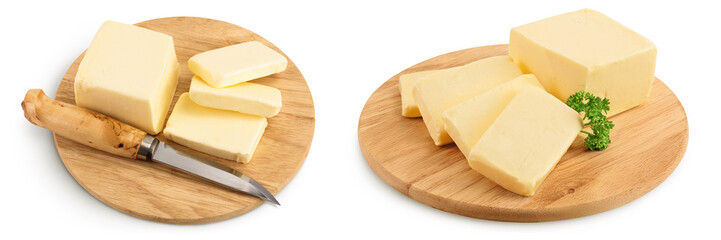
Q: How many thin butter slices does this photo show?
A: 7